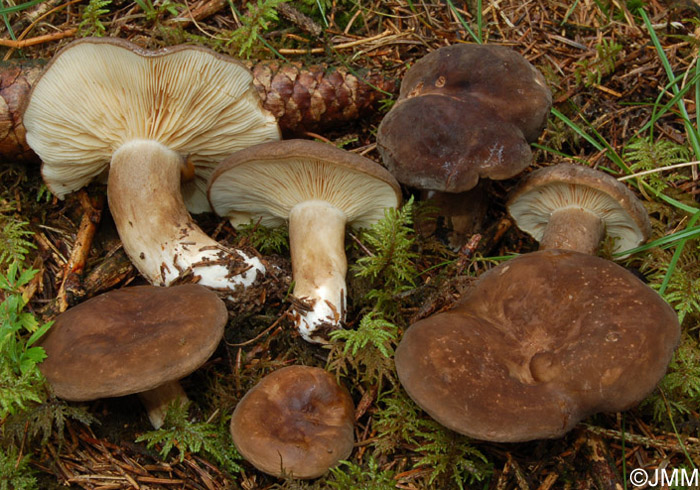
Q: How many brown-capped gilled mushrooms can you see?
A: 7